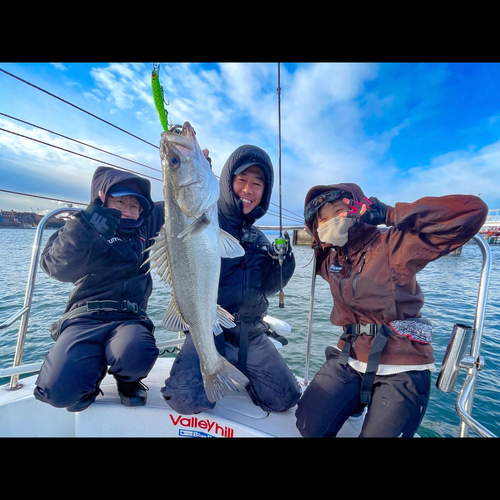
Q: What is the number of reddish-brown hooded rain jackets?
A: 1